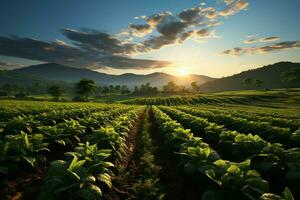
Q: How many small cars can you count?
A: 0